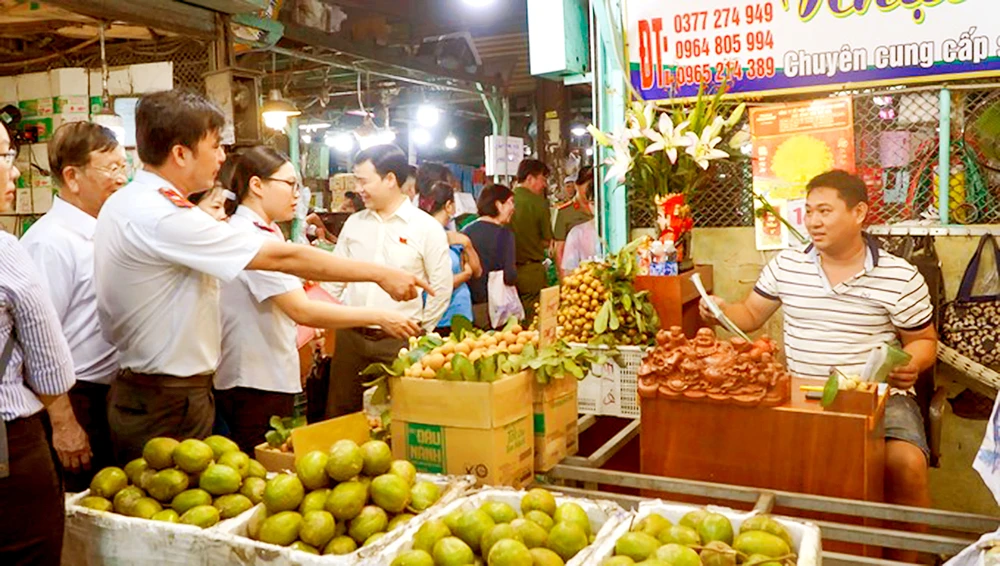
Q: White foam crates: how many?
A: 4